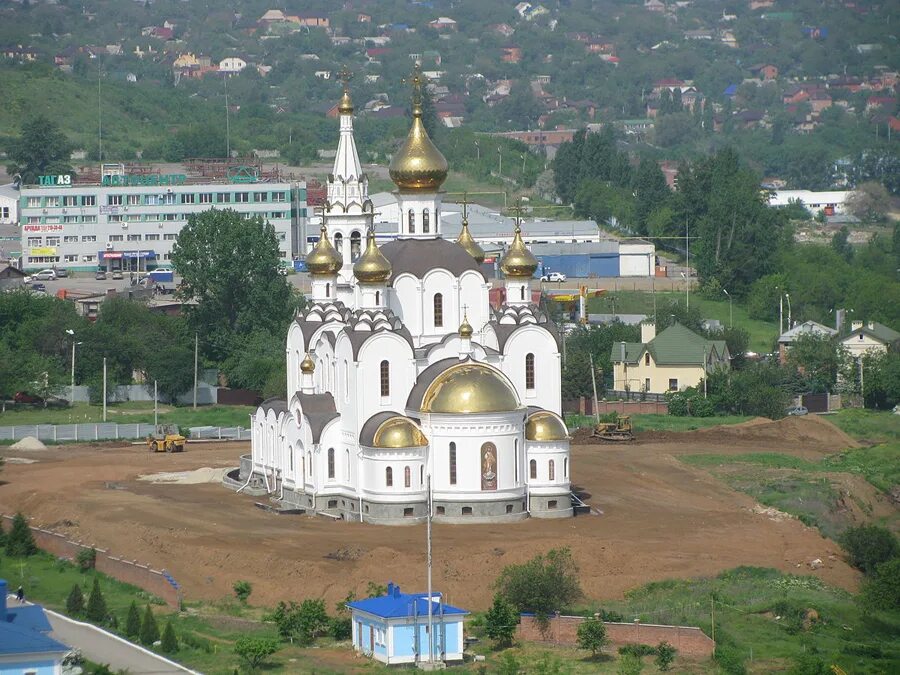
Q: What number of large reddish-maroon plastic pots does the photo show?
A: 0